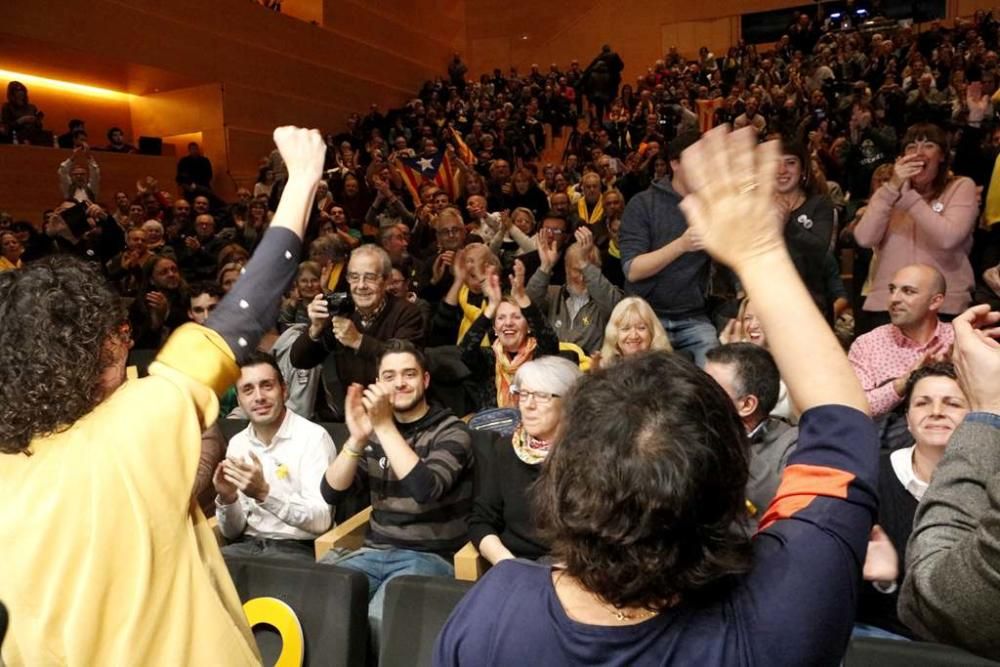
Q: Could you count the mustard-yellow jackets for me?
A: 1